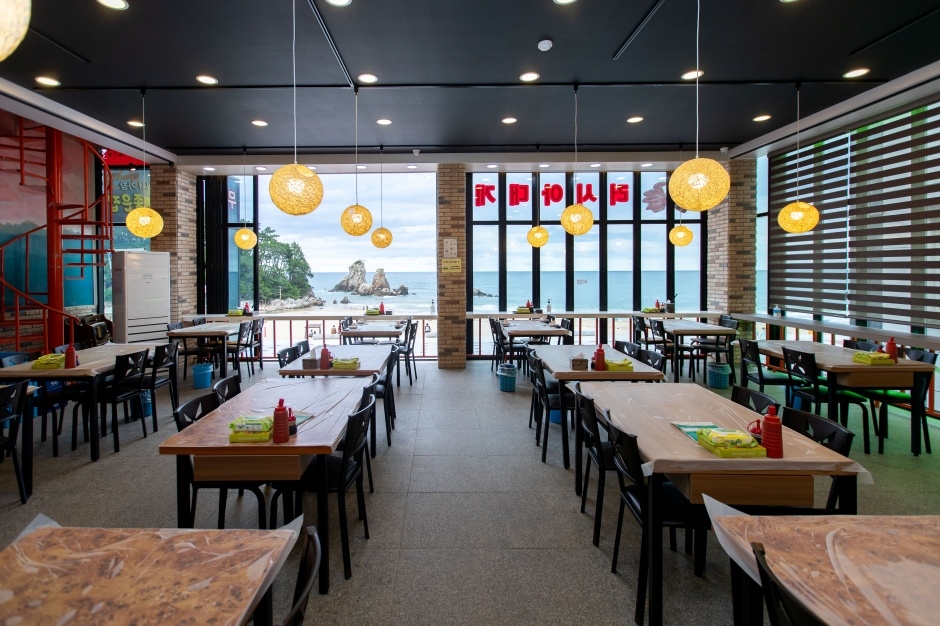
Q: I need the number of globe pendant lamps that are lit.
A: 11